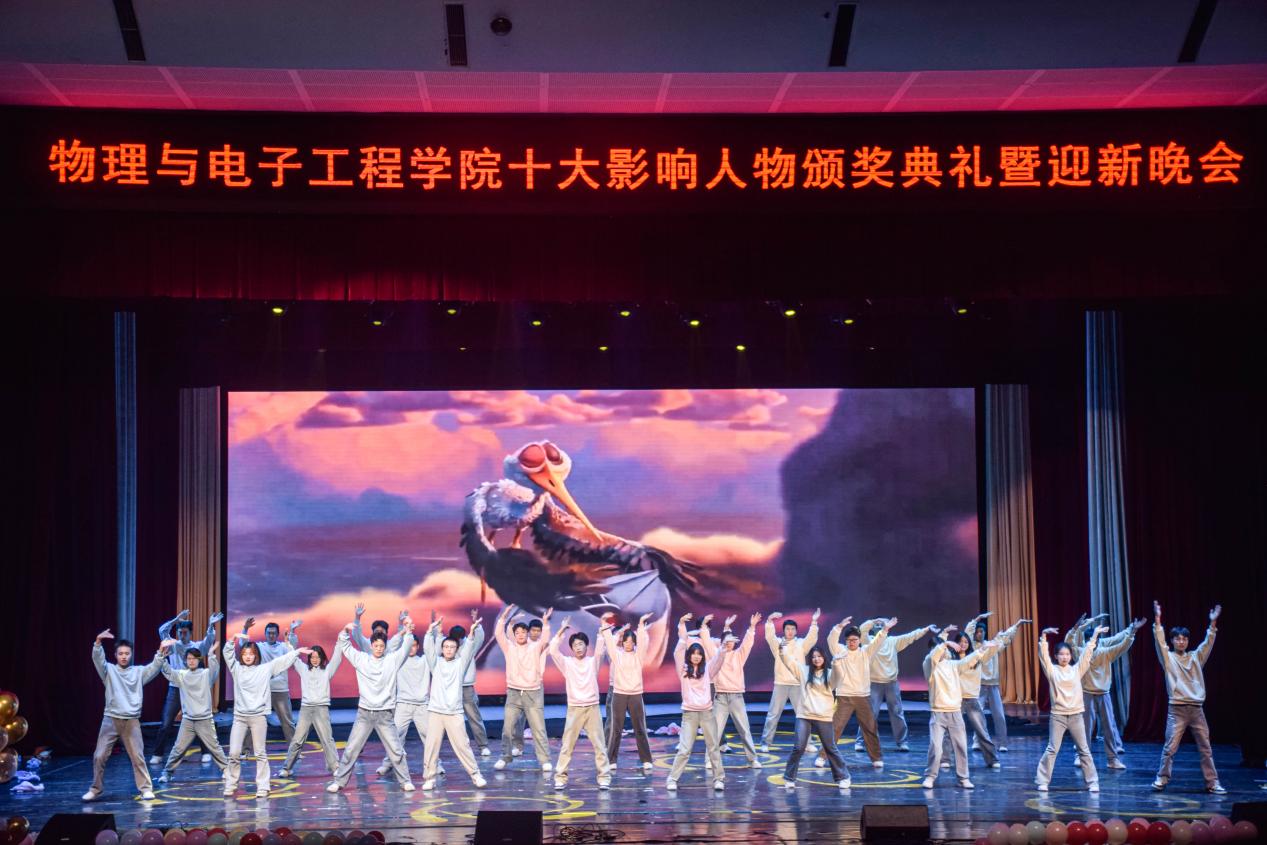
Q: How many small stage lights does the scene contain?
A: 11